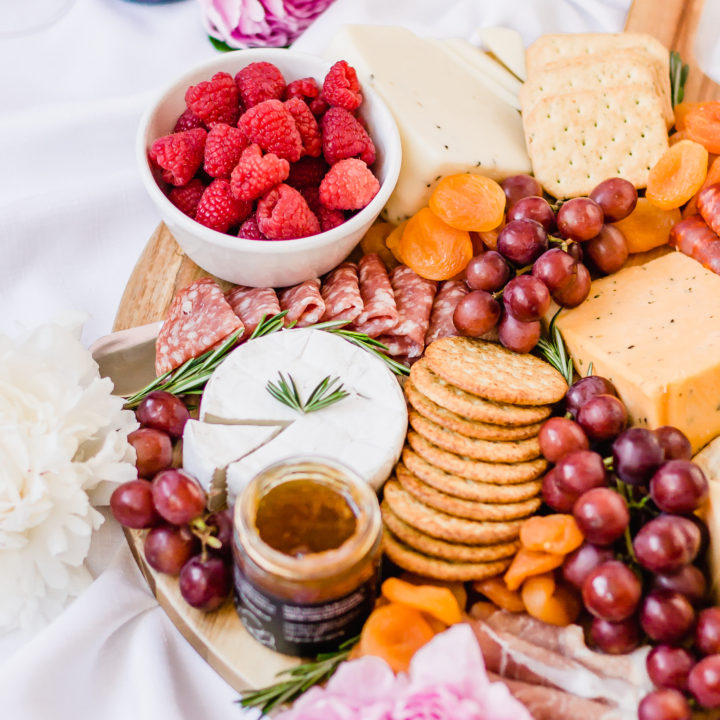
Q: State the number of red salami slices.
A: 7